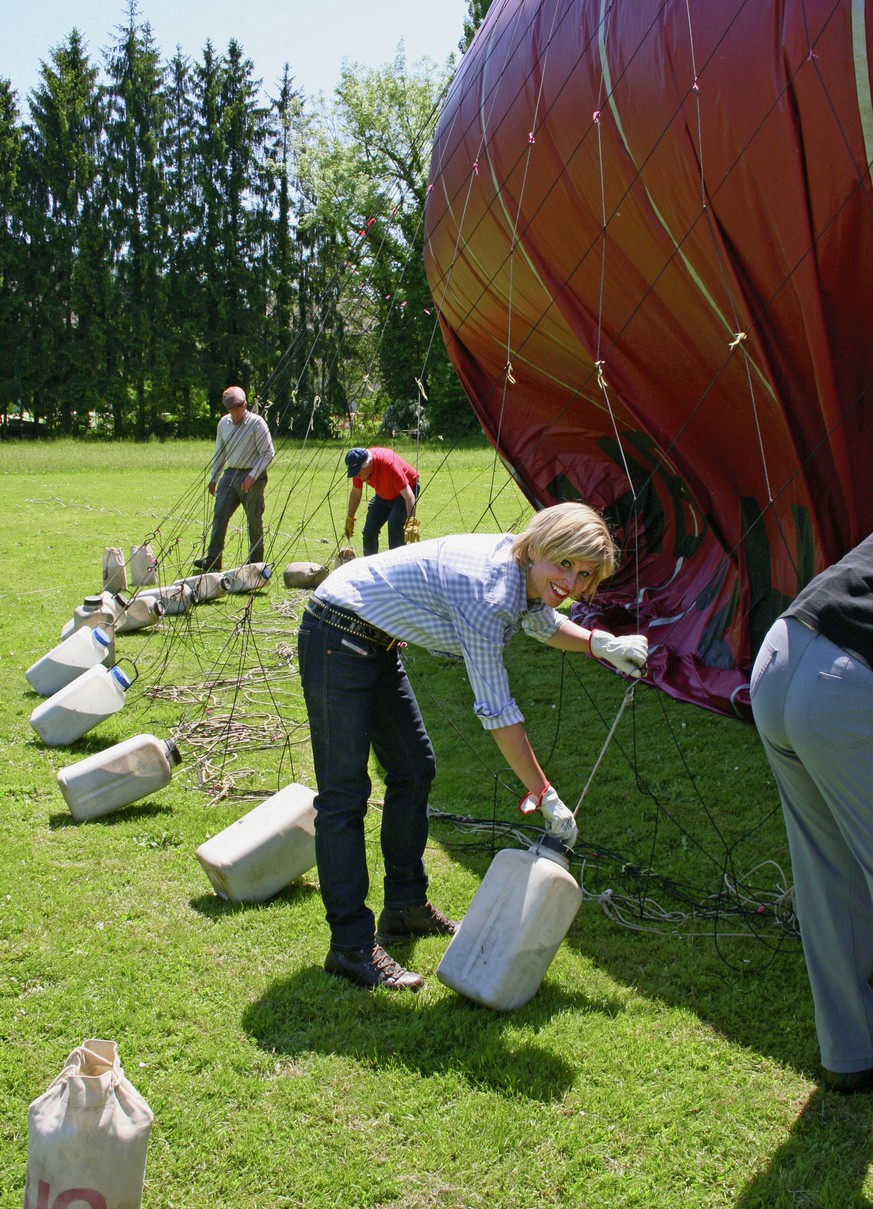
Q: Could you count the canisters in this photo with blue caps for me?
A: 3